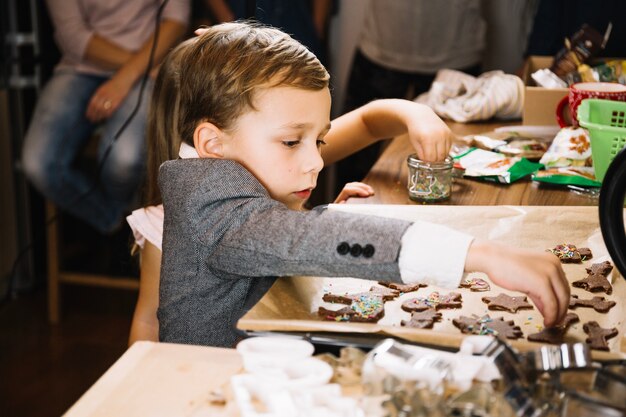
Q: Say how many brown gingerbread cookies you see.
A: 12